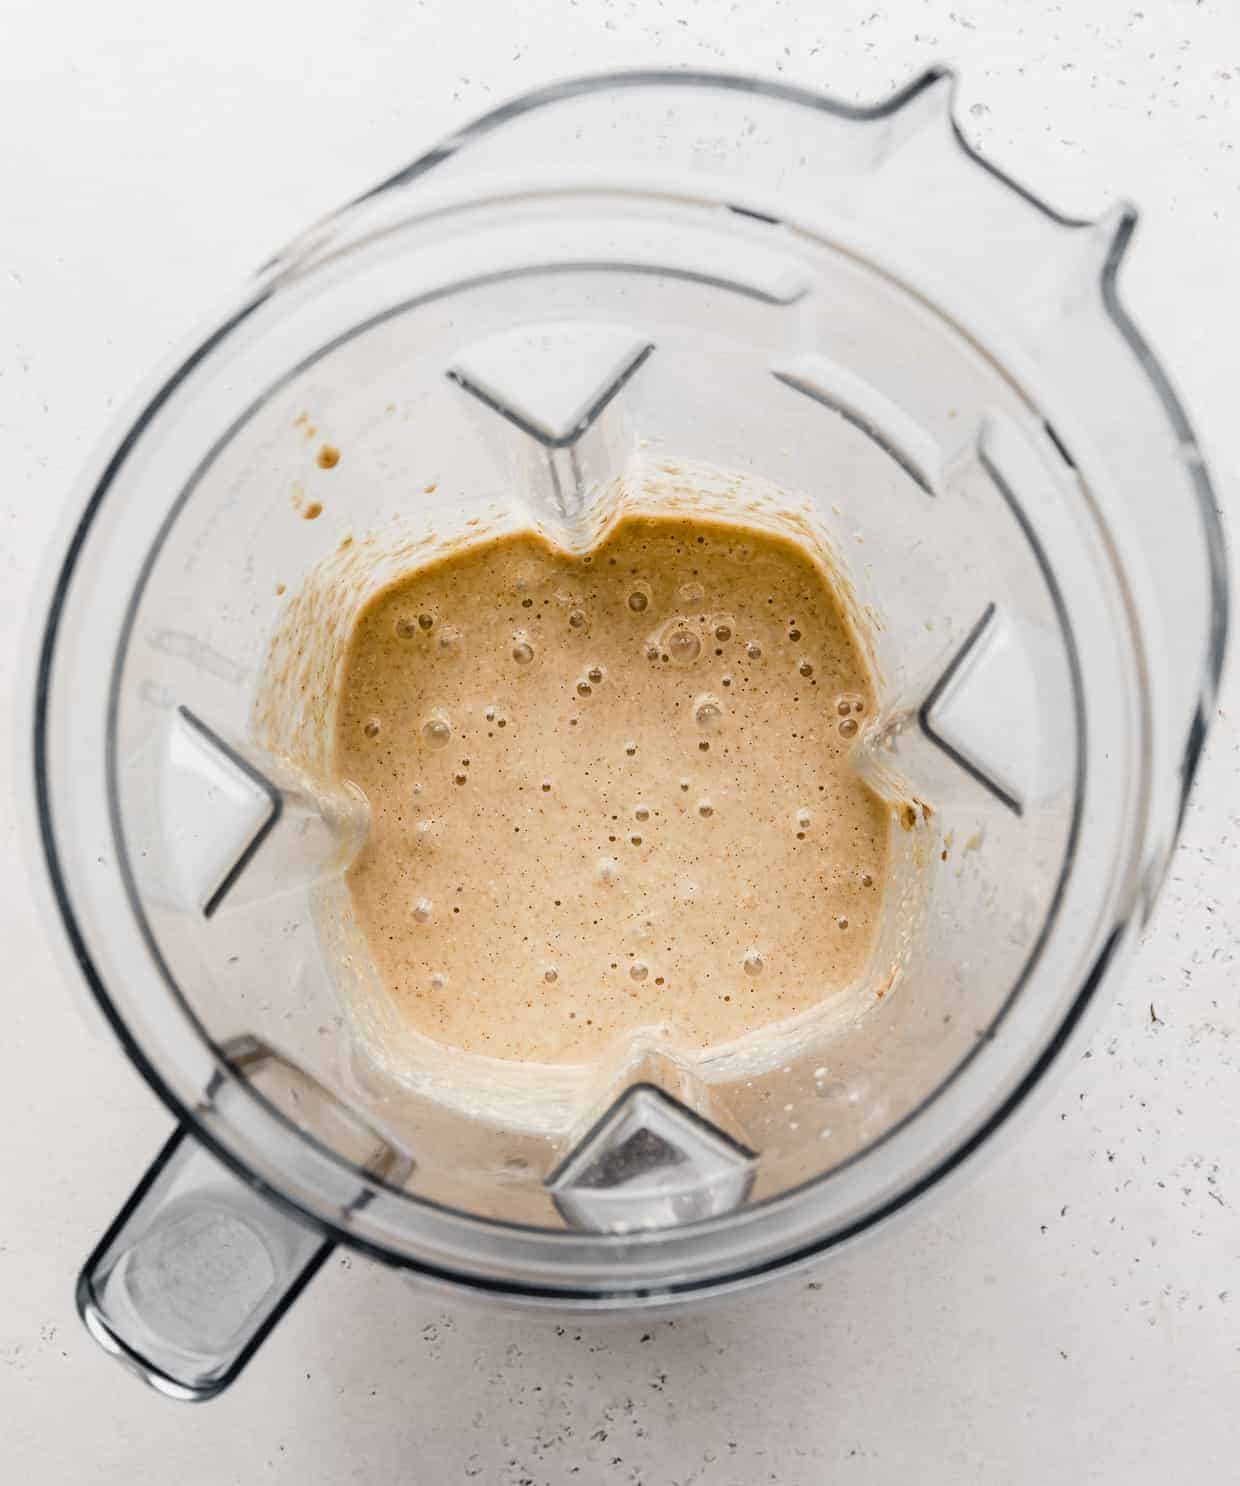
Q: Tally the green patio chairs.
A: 0